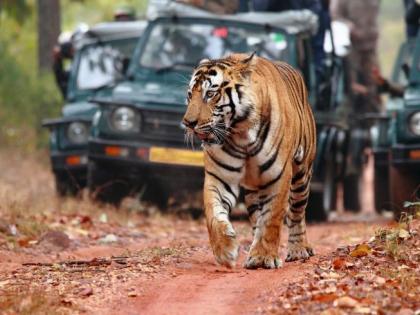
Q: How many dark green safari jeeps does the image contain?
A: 3